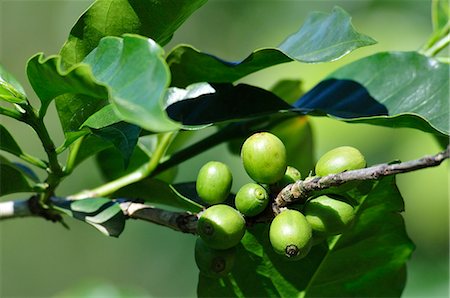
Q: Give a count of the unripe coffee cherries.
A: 9